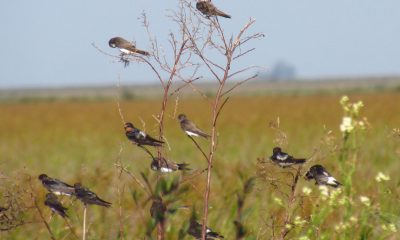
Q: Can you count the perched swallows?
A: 11